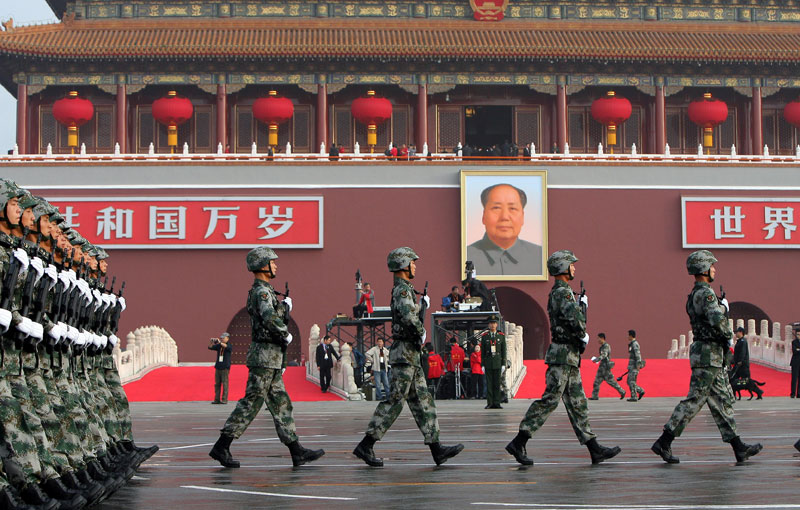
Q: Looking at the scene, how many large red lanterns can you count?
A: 7